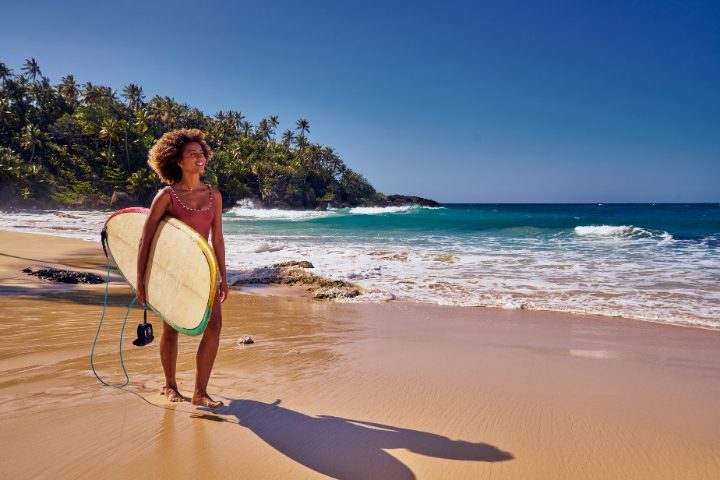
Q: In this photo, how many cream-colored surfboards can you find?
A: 1